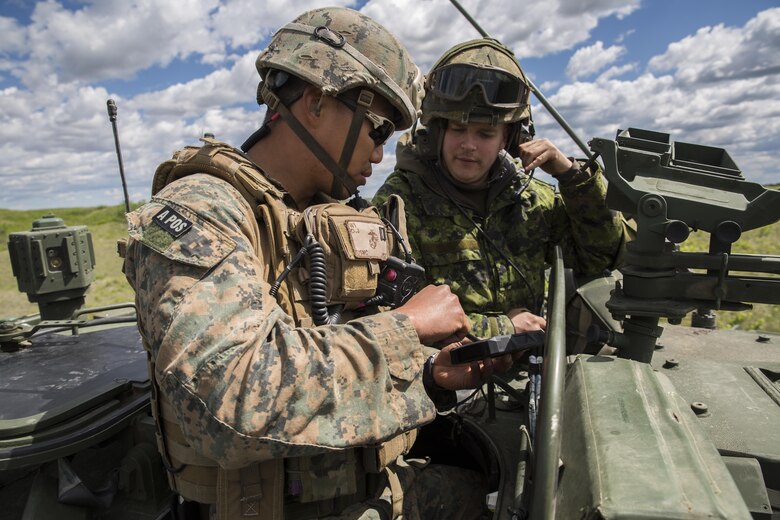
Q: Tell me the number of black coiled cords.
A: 1